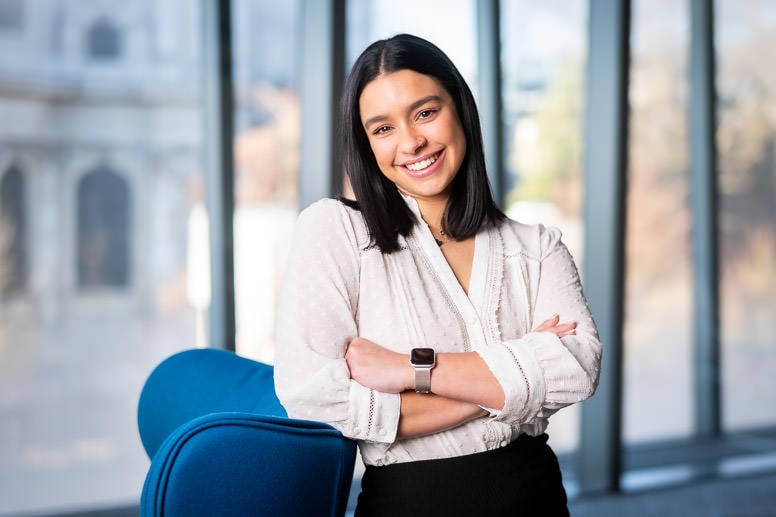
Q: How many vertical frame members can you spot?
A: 5